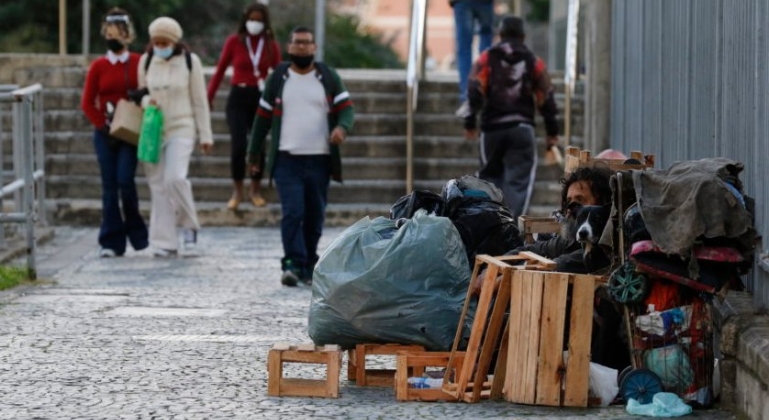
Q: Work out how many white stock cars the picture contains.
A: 0